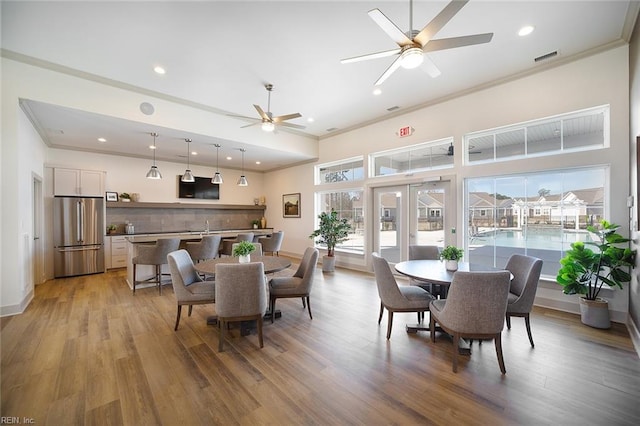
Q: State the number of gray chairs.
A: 12